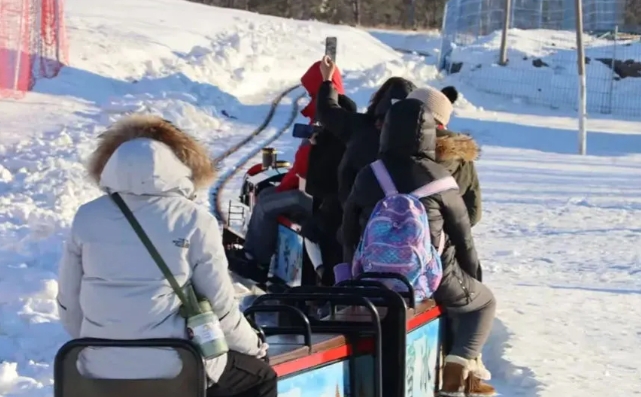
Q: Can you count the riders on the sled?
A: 6